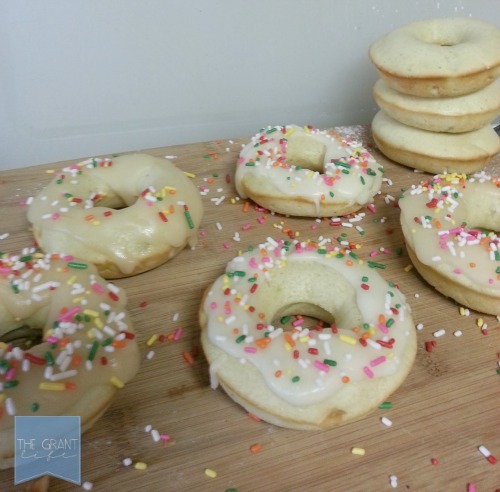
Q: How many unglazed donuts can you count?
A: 3